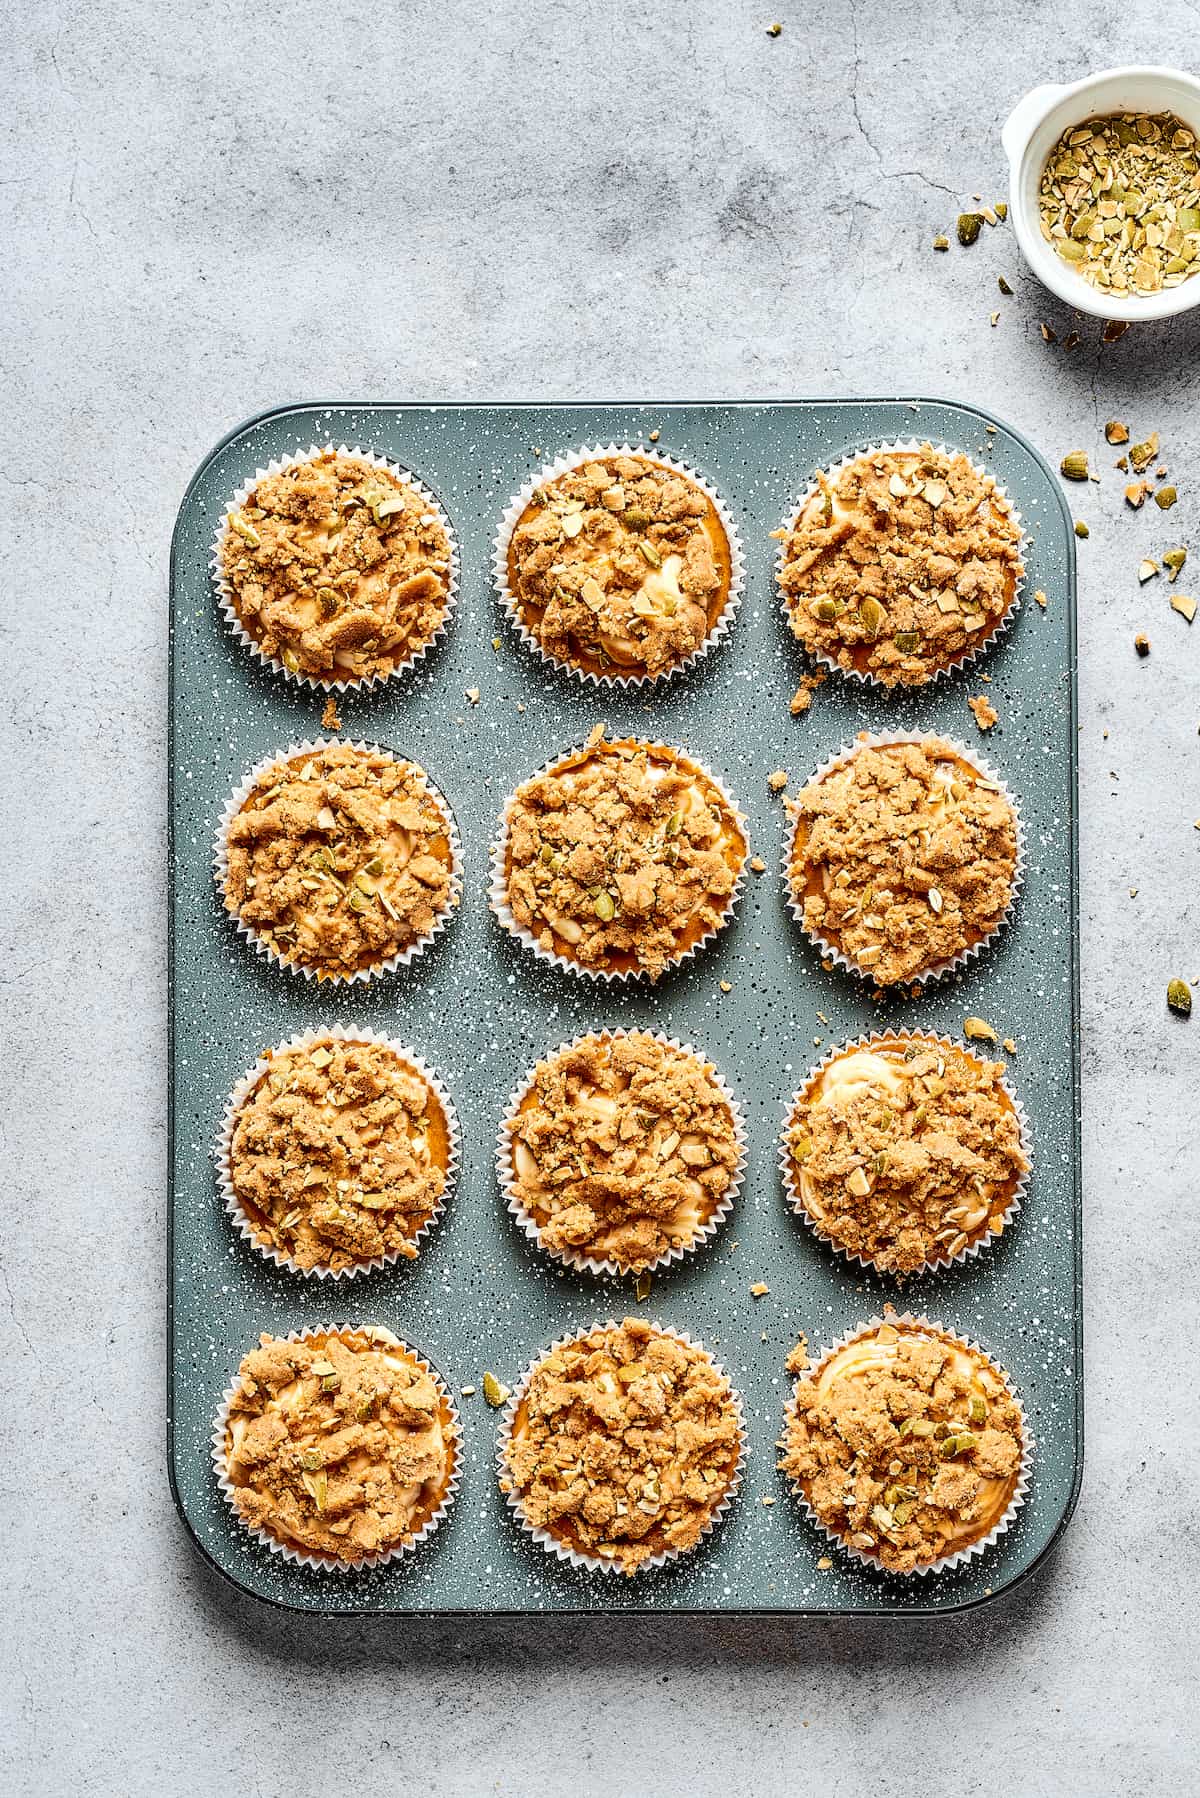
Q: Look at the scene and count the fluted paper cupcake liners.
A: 12